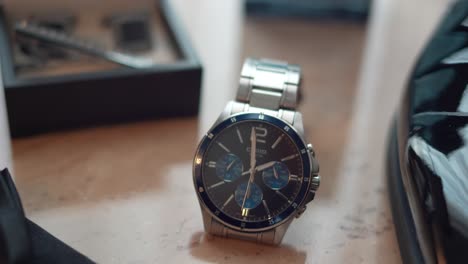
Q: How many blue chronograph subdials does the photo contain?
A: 3